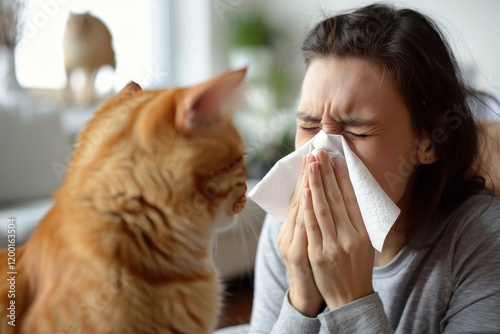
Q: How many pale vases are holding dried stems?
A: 1